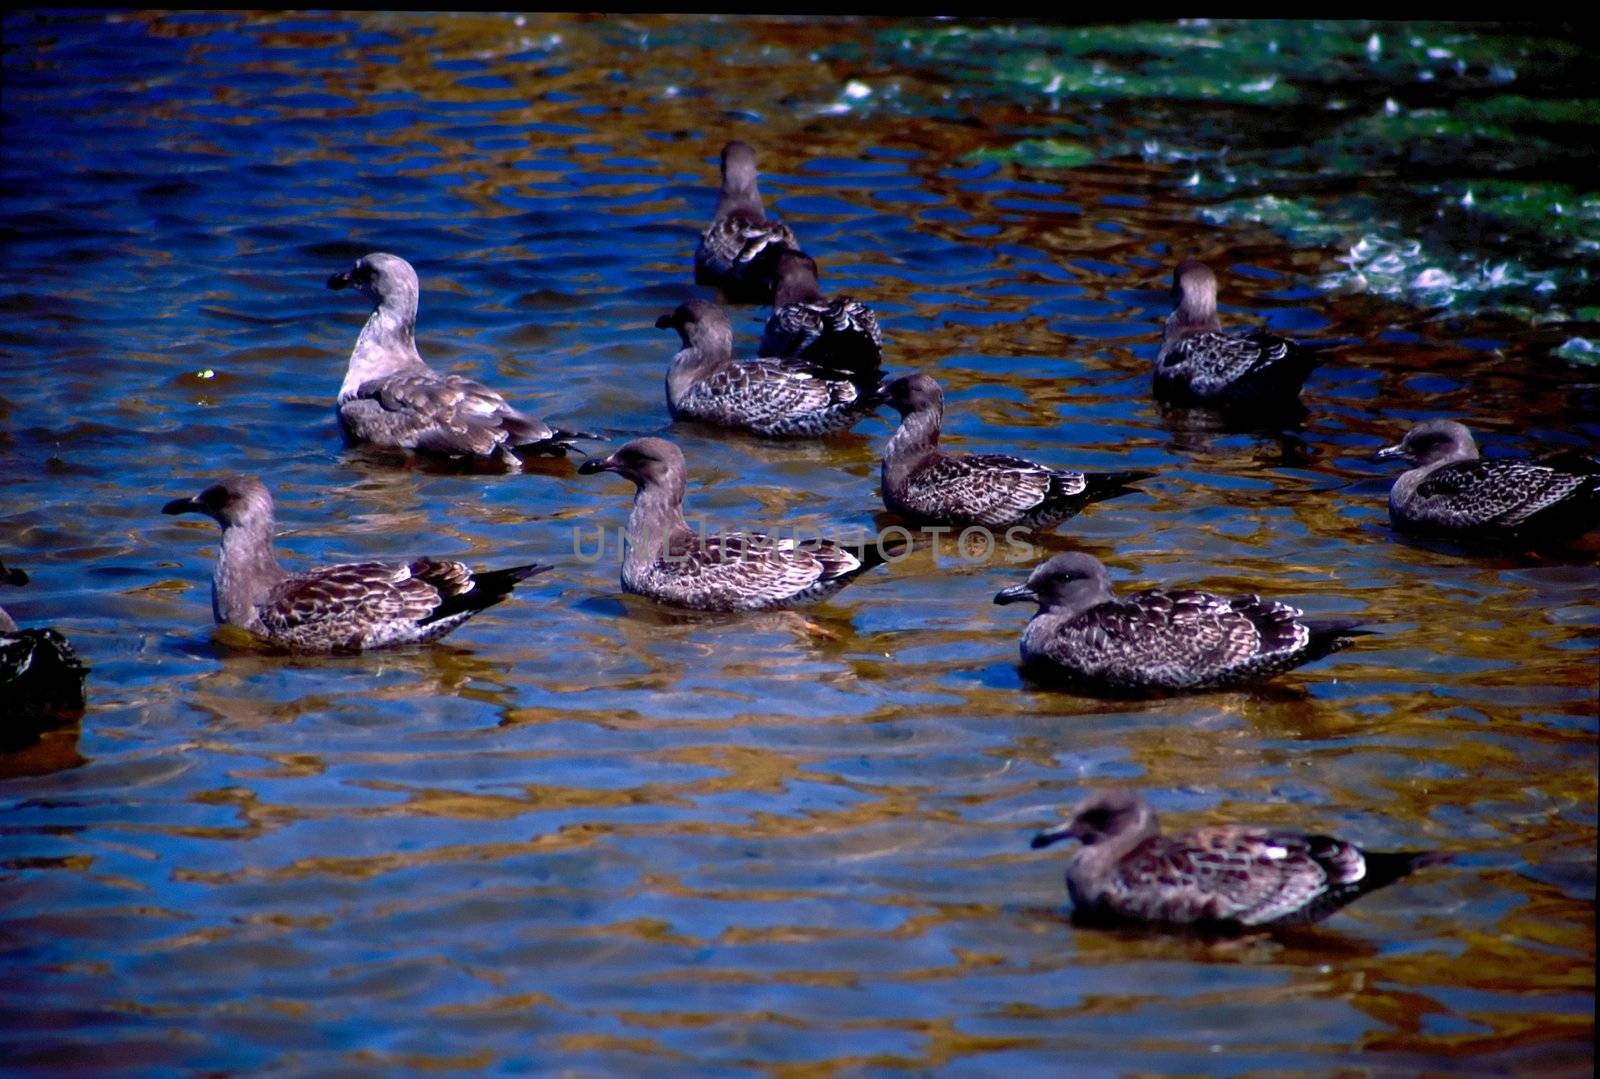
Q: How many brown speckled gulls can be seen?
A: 12